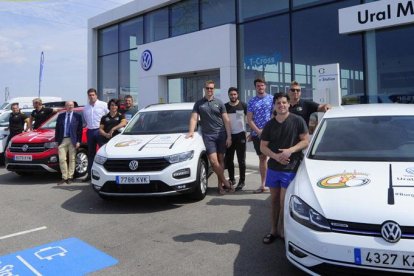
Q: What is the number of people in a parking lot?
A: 11